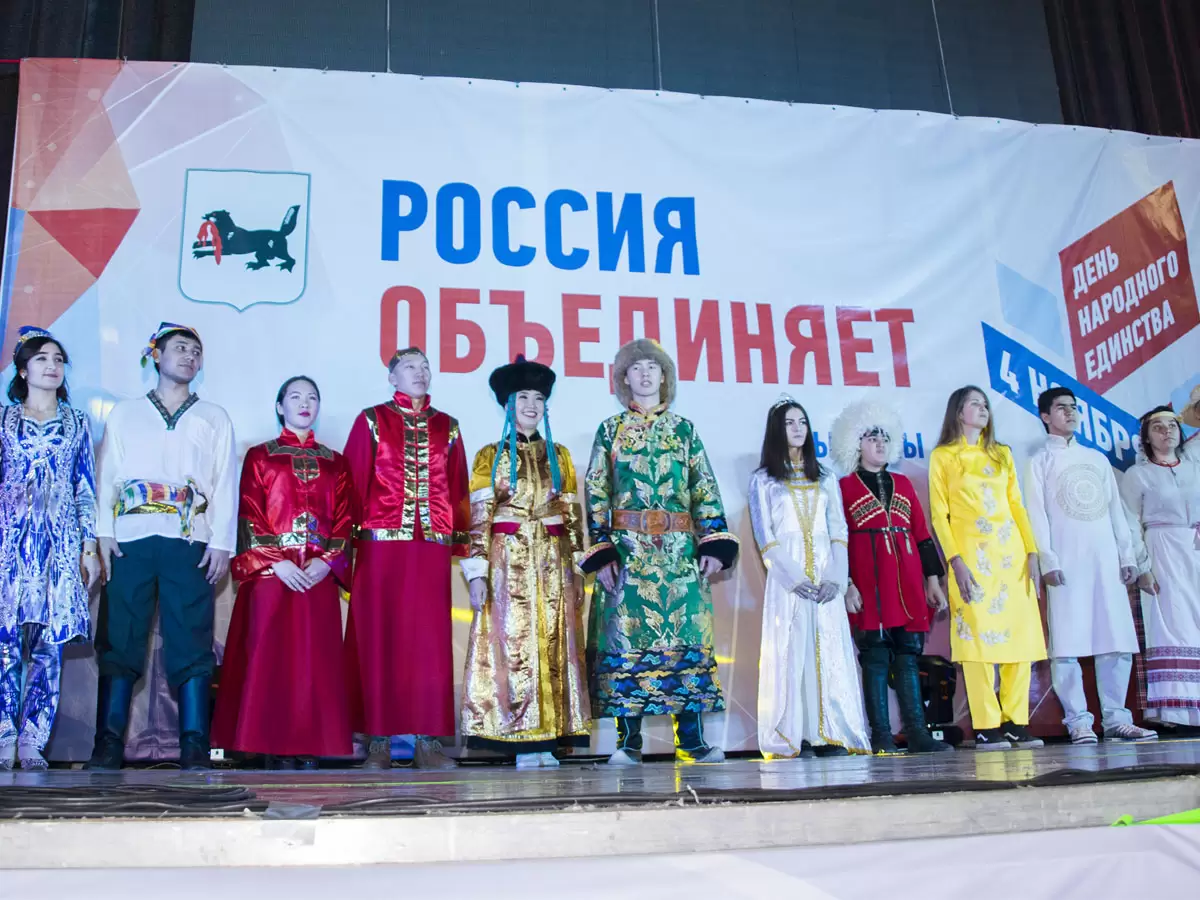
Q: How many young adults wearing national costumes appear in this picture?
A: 11